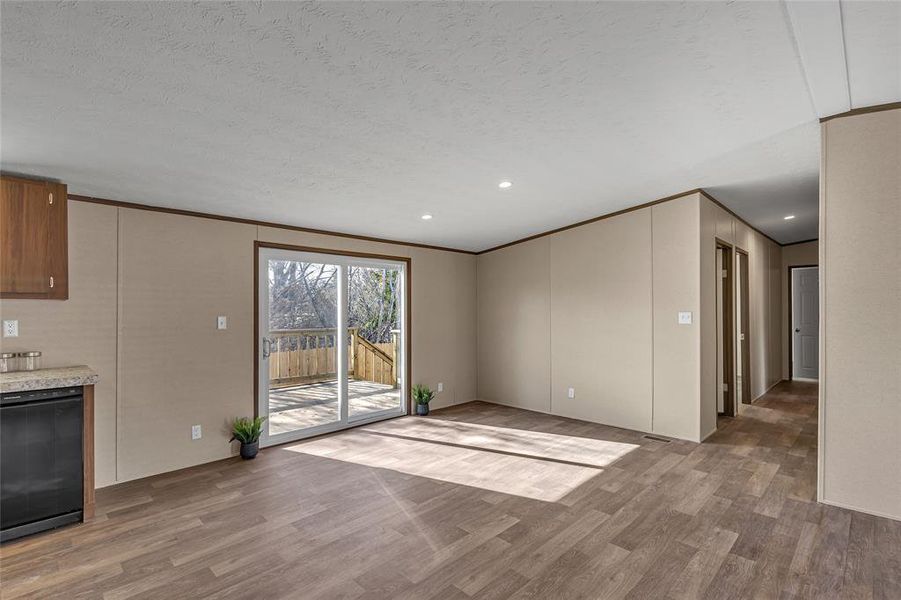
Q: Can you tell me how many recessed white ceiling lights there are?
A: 3